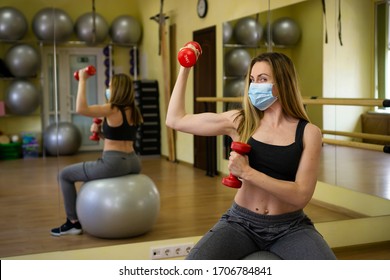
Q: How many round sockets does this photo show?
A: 3